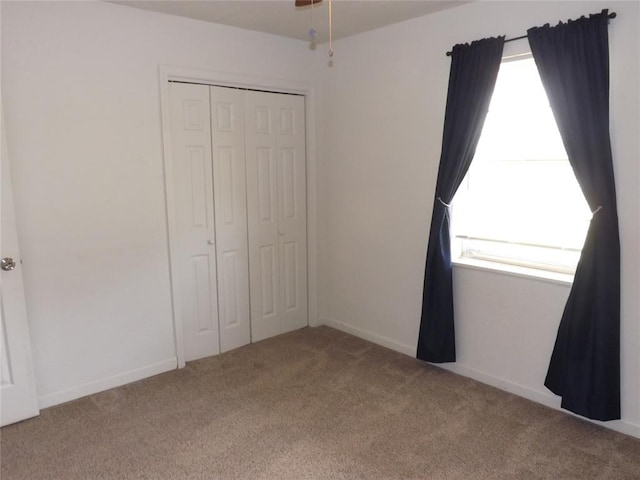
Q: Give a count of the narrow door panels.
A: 4